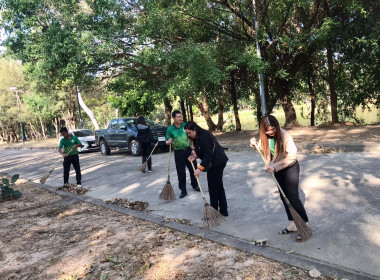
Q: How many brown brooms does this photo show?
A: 5